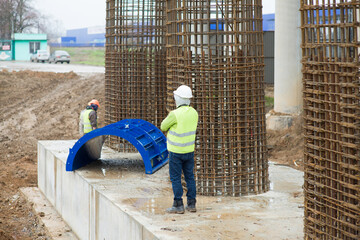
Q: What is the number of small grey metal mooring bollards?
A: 0